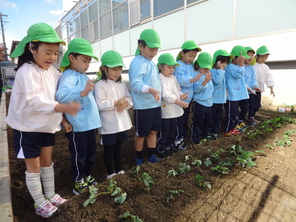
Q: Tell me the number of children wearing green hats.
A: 11